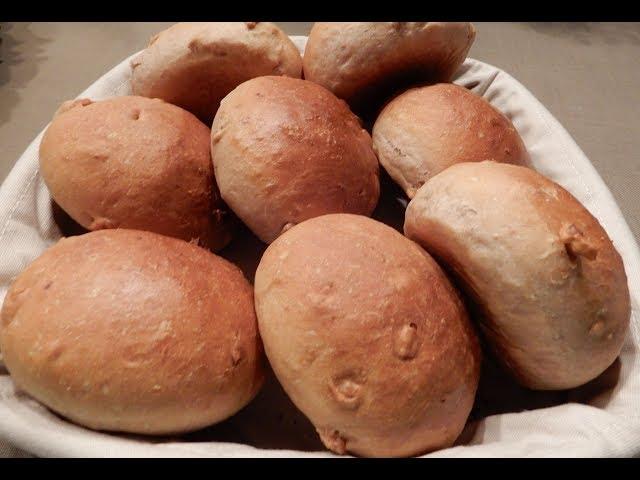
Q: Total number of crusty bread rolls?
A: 8